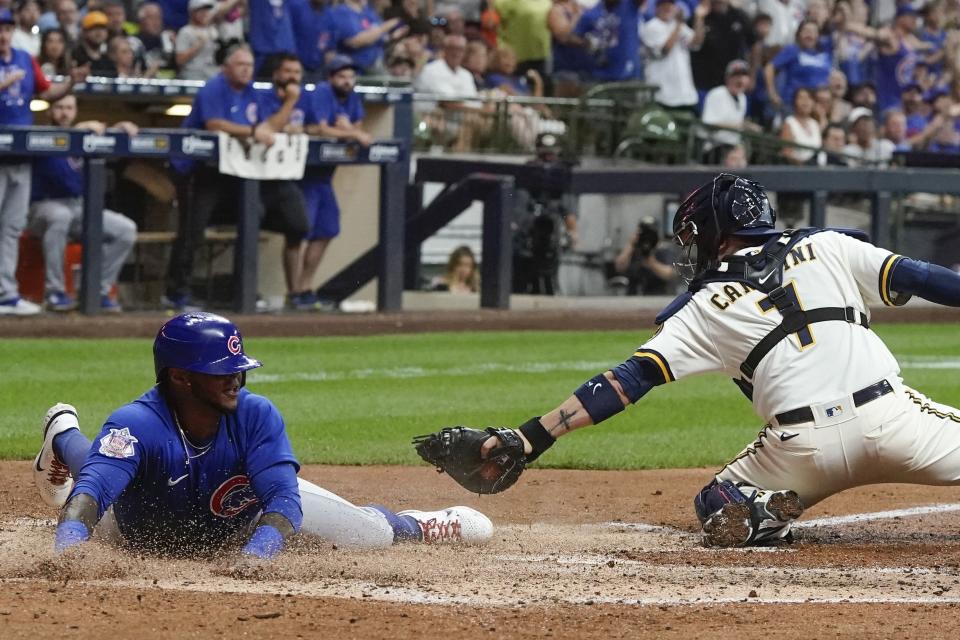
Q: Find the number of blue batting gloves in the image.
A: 2